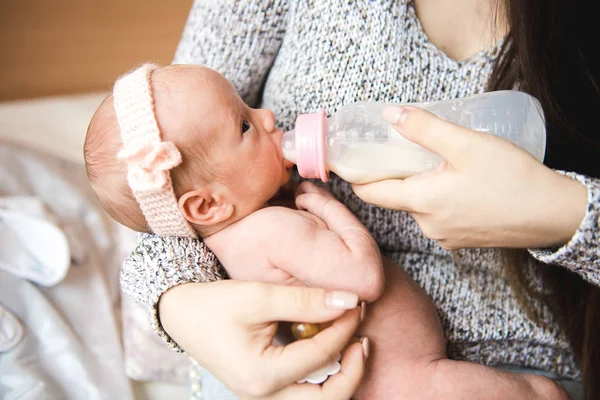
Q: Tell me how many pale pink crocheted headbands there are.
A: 1